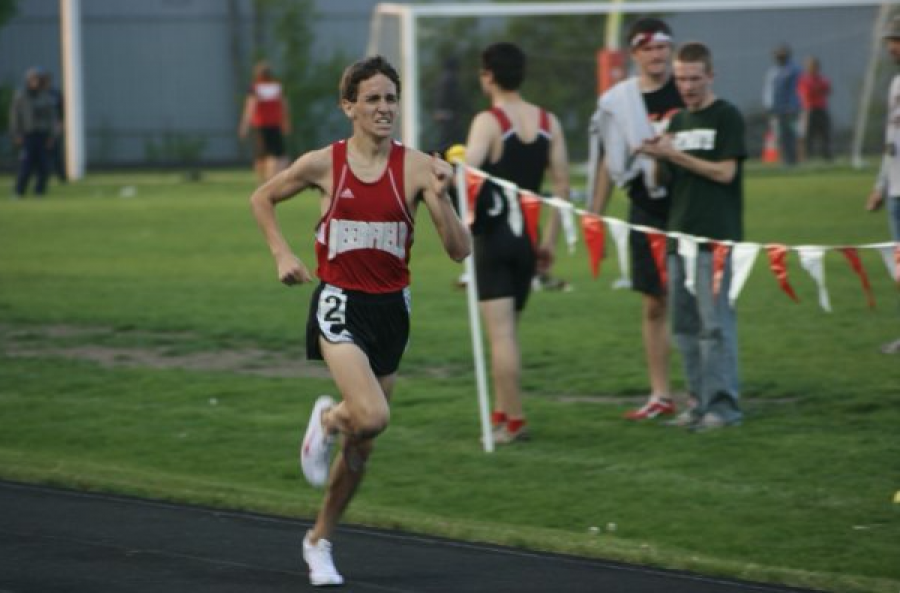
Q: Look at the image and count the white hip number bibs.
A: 1